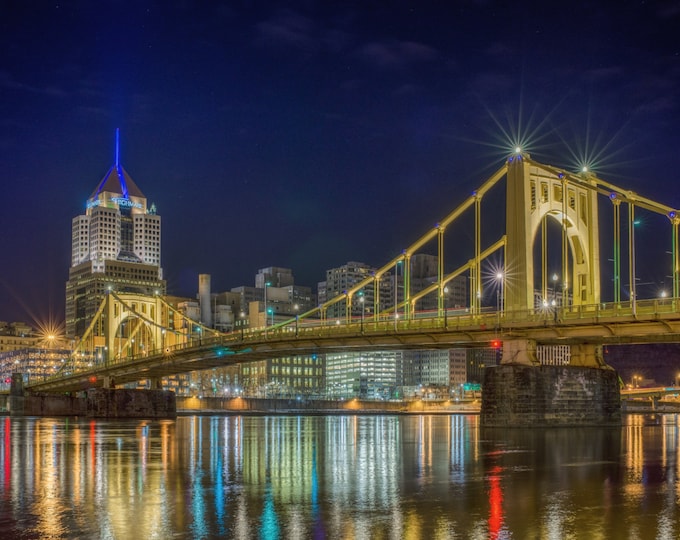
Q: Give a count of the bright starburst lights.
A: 4